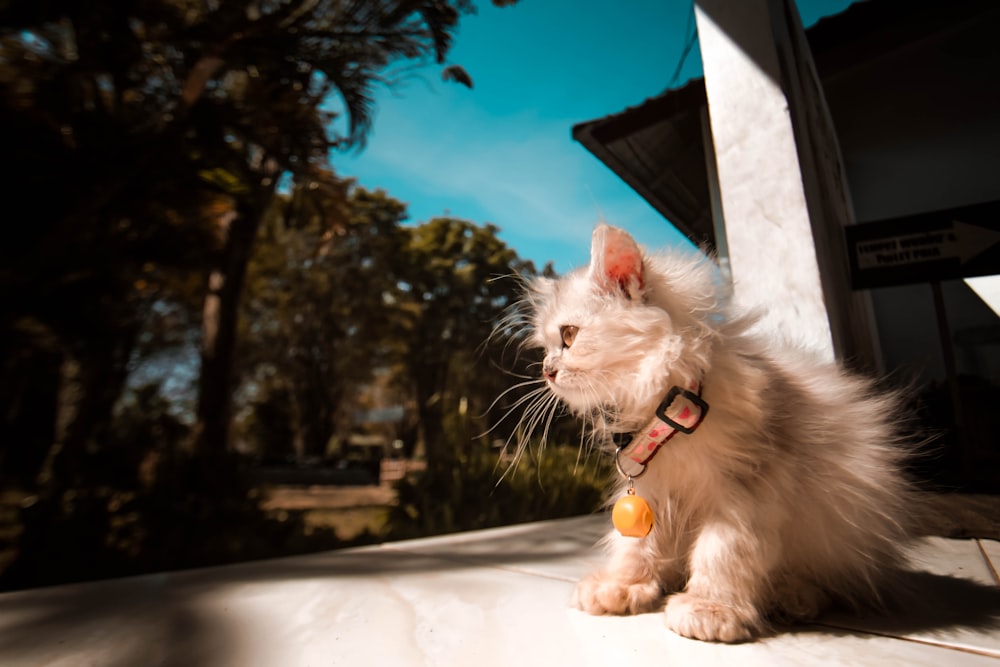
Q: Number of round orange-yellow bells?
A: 1